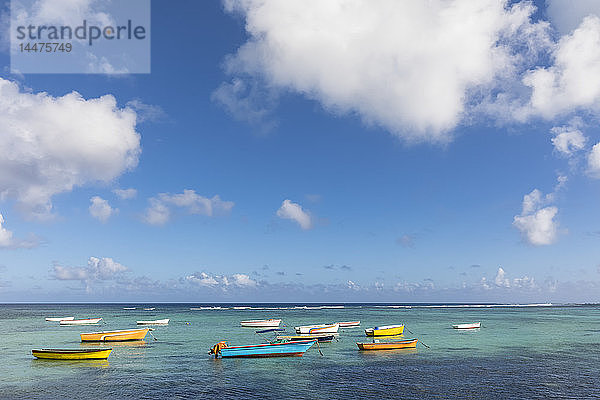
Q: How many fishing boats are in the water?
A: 13